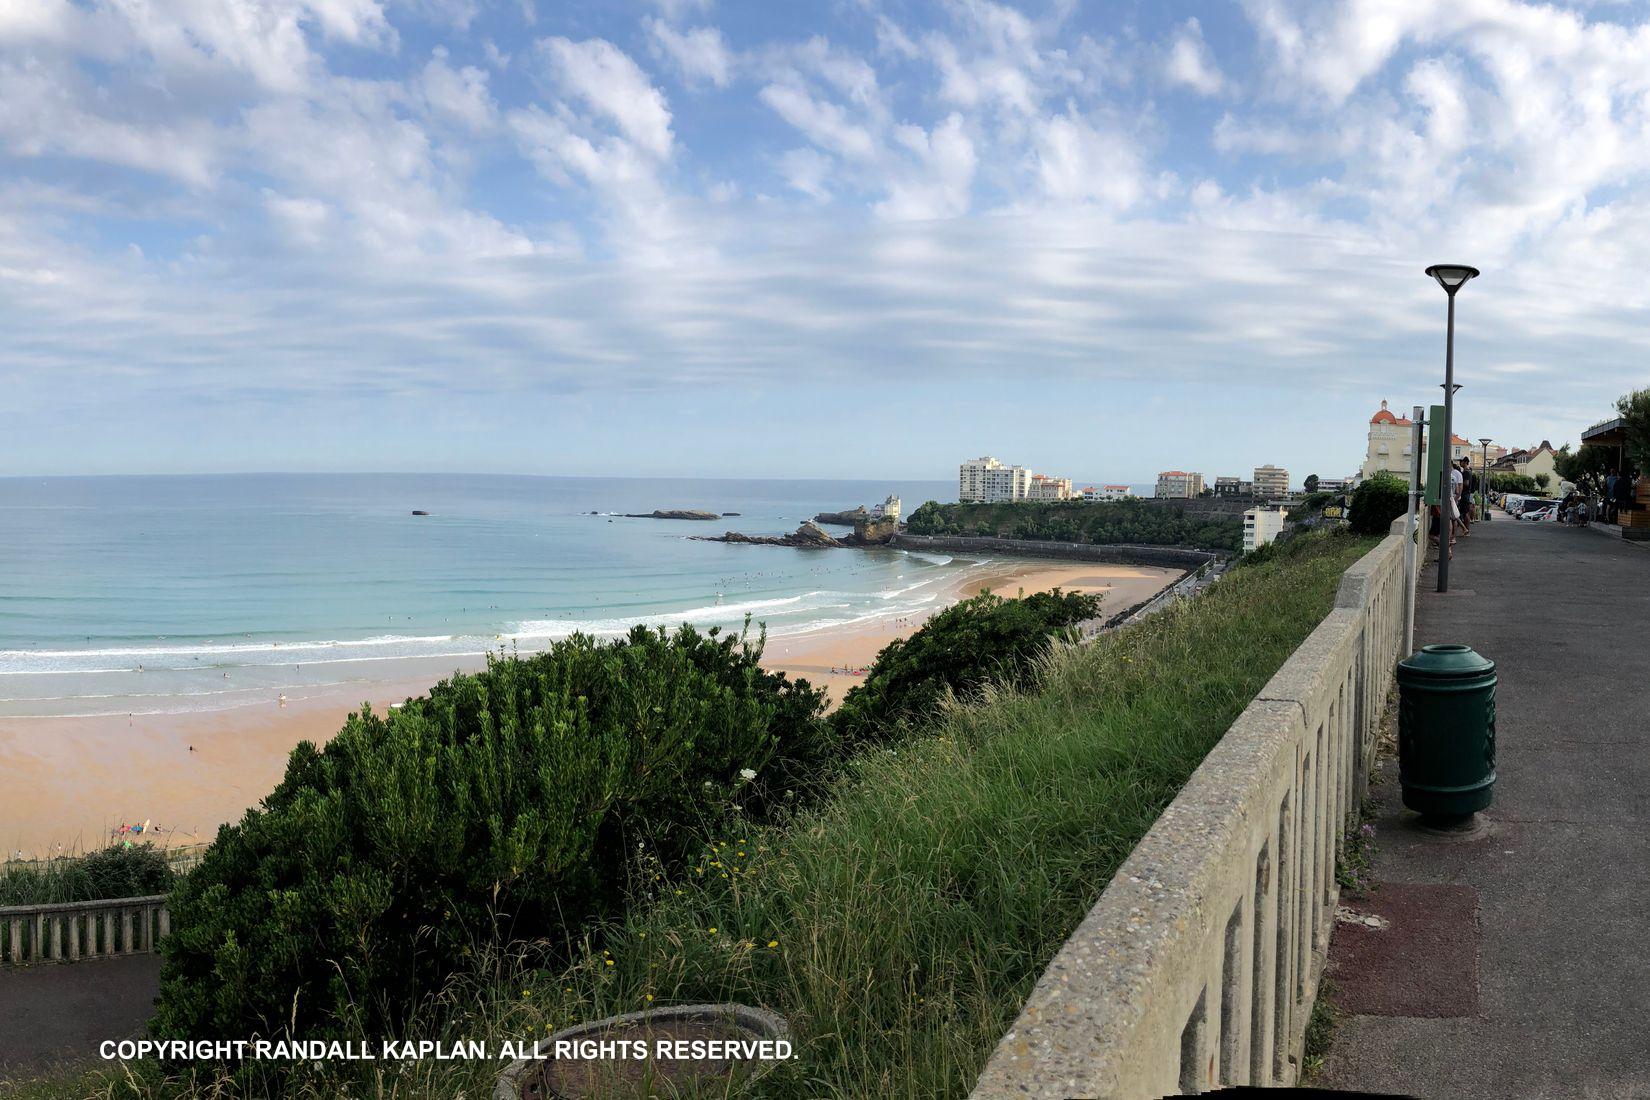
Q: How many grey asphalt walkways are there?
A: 2